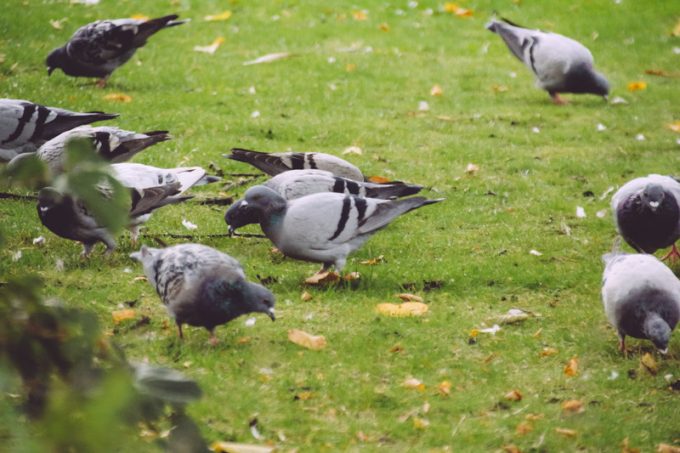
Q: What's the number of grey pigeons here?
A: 12